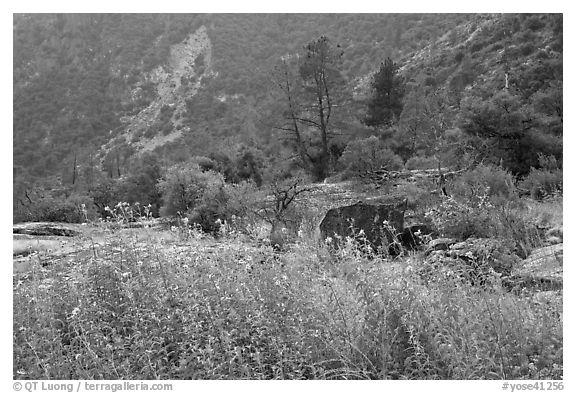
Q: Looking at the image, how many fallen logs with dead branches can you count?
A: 1